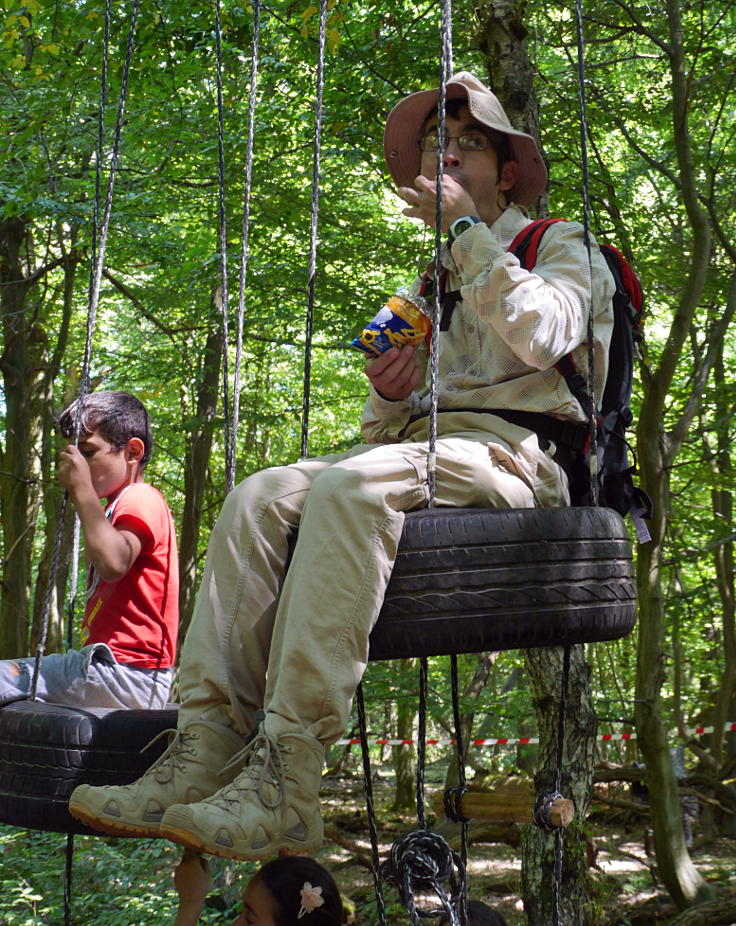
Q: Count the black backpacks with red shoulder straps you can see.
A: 1